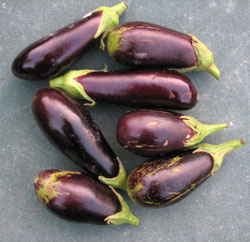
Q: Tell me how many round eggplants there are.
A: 0